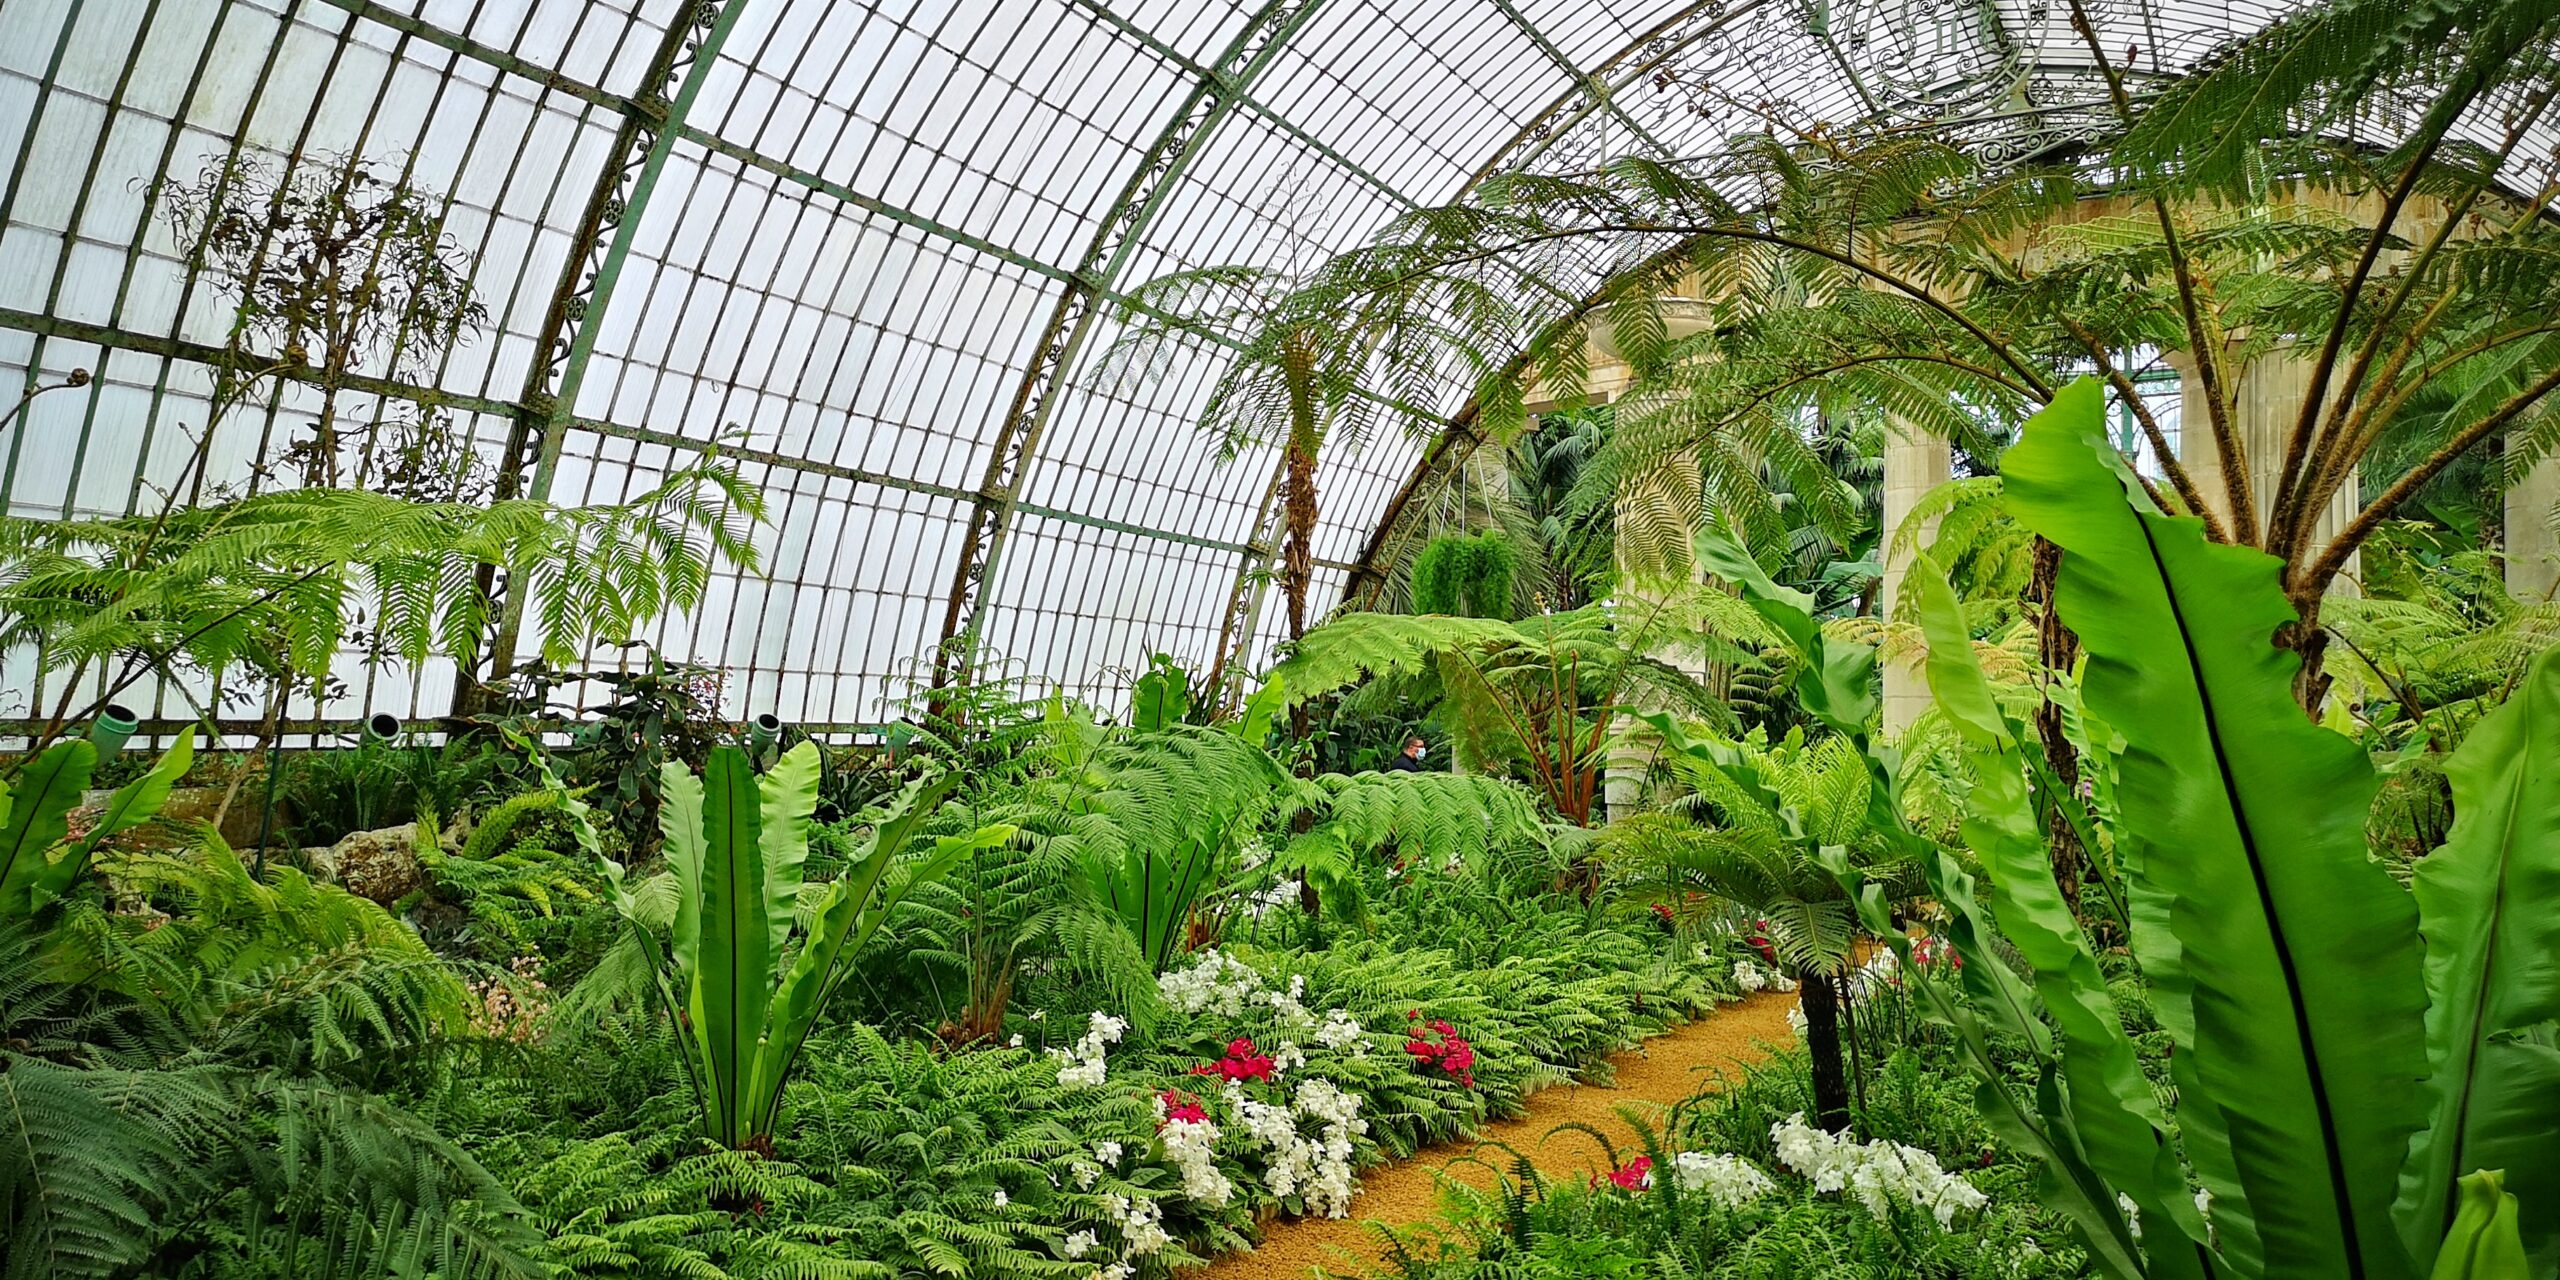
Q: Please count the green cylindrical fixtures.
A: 4